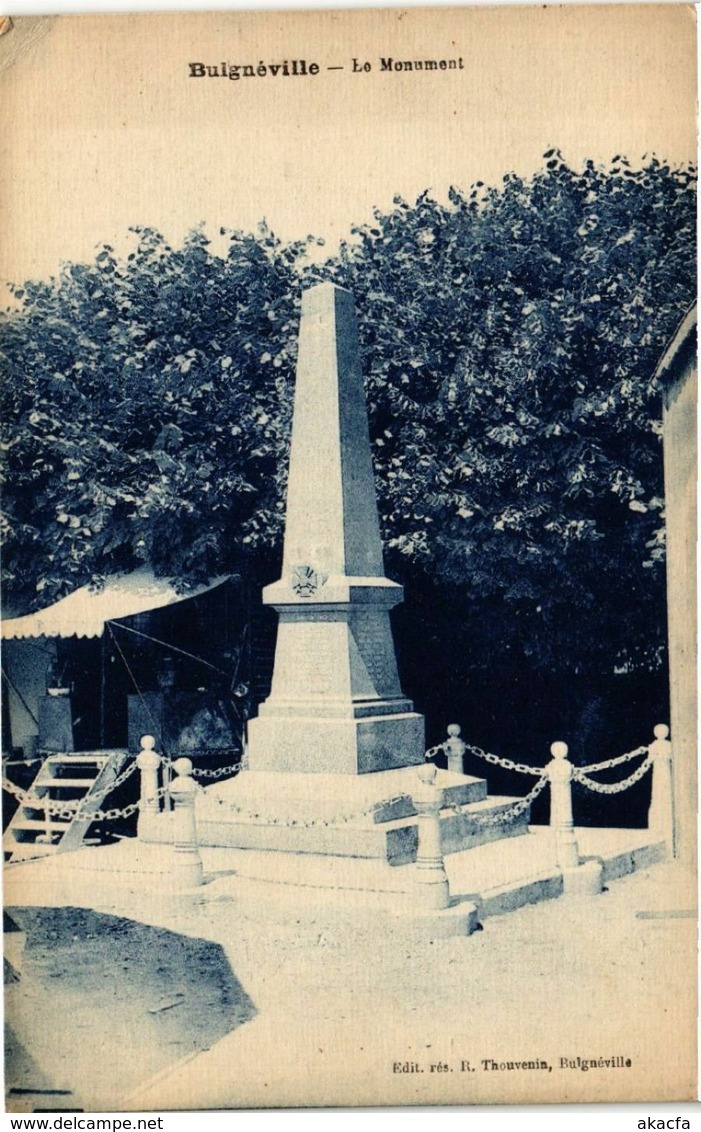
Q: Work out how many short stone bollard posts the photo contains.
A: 6